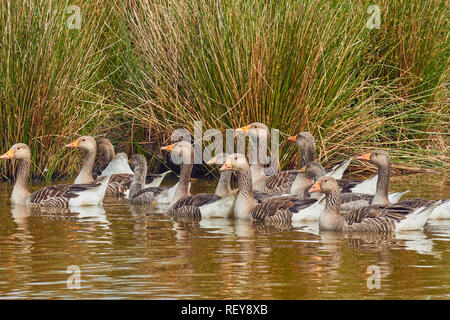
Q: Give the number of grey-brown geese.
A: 12